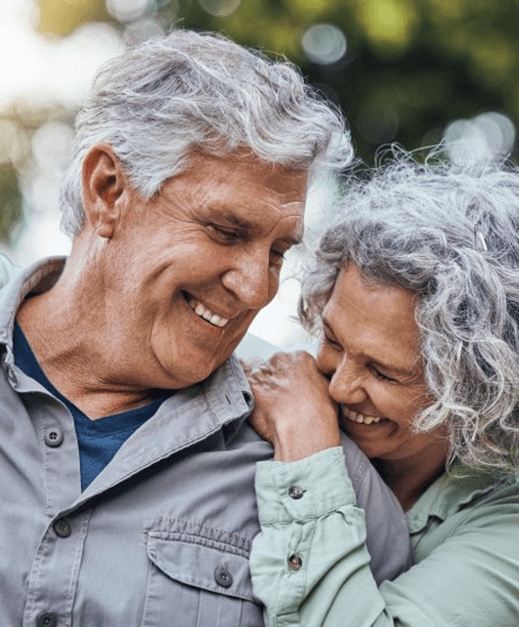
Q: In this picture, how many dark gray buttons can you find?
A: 4